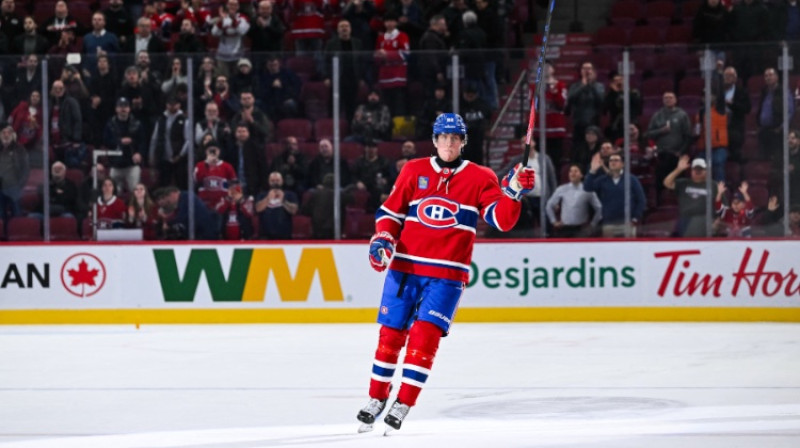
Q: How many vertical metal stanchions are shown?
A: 8